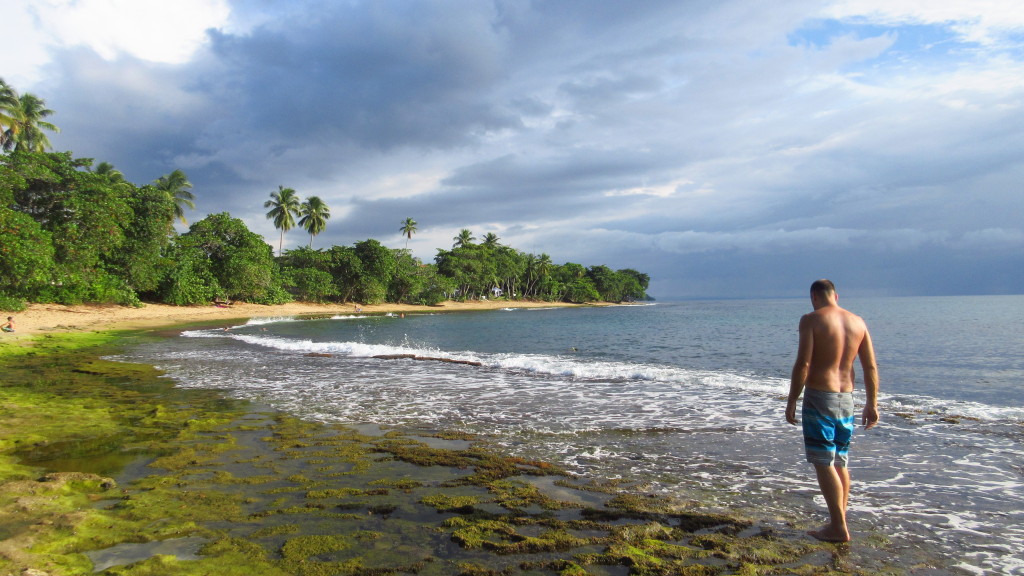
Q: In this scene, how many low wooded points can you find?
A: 1